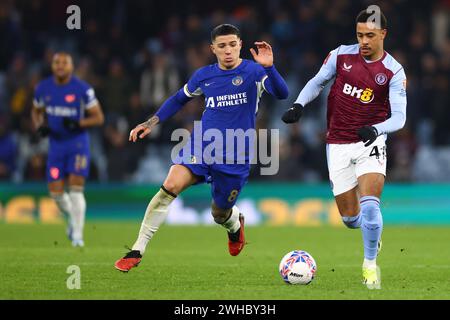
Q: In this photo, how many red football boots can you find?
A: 2